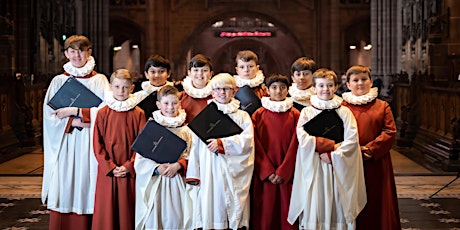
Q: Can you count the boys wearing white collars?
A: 11